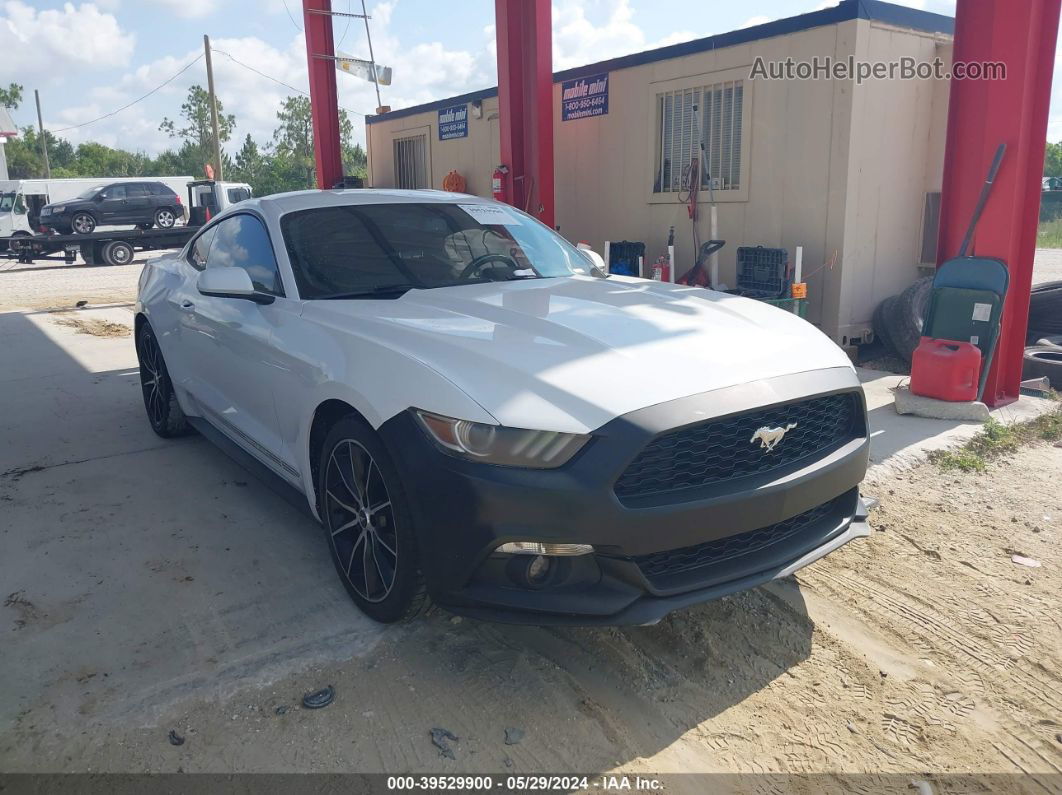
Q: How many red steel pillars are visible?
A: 3